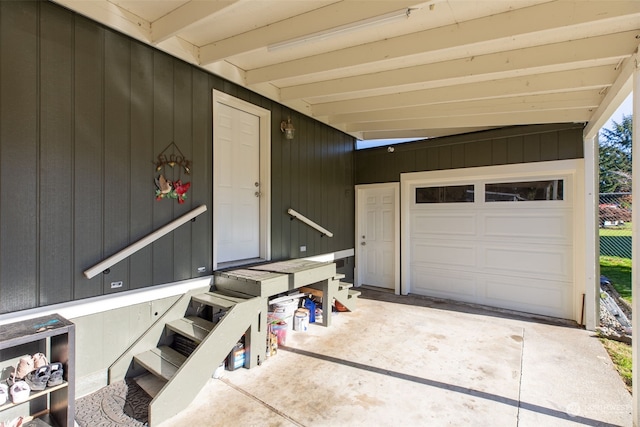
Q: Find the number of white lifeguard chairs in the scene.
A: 0